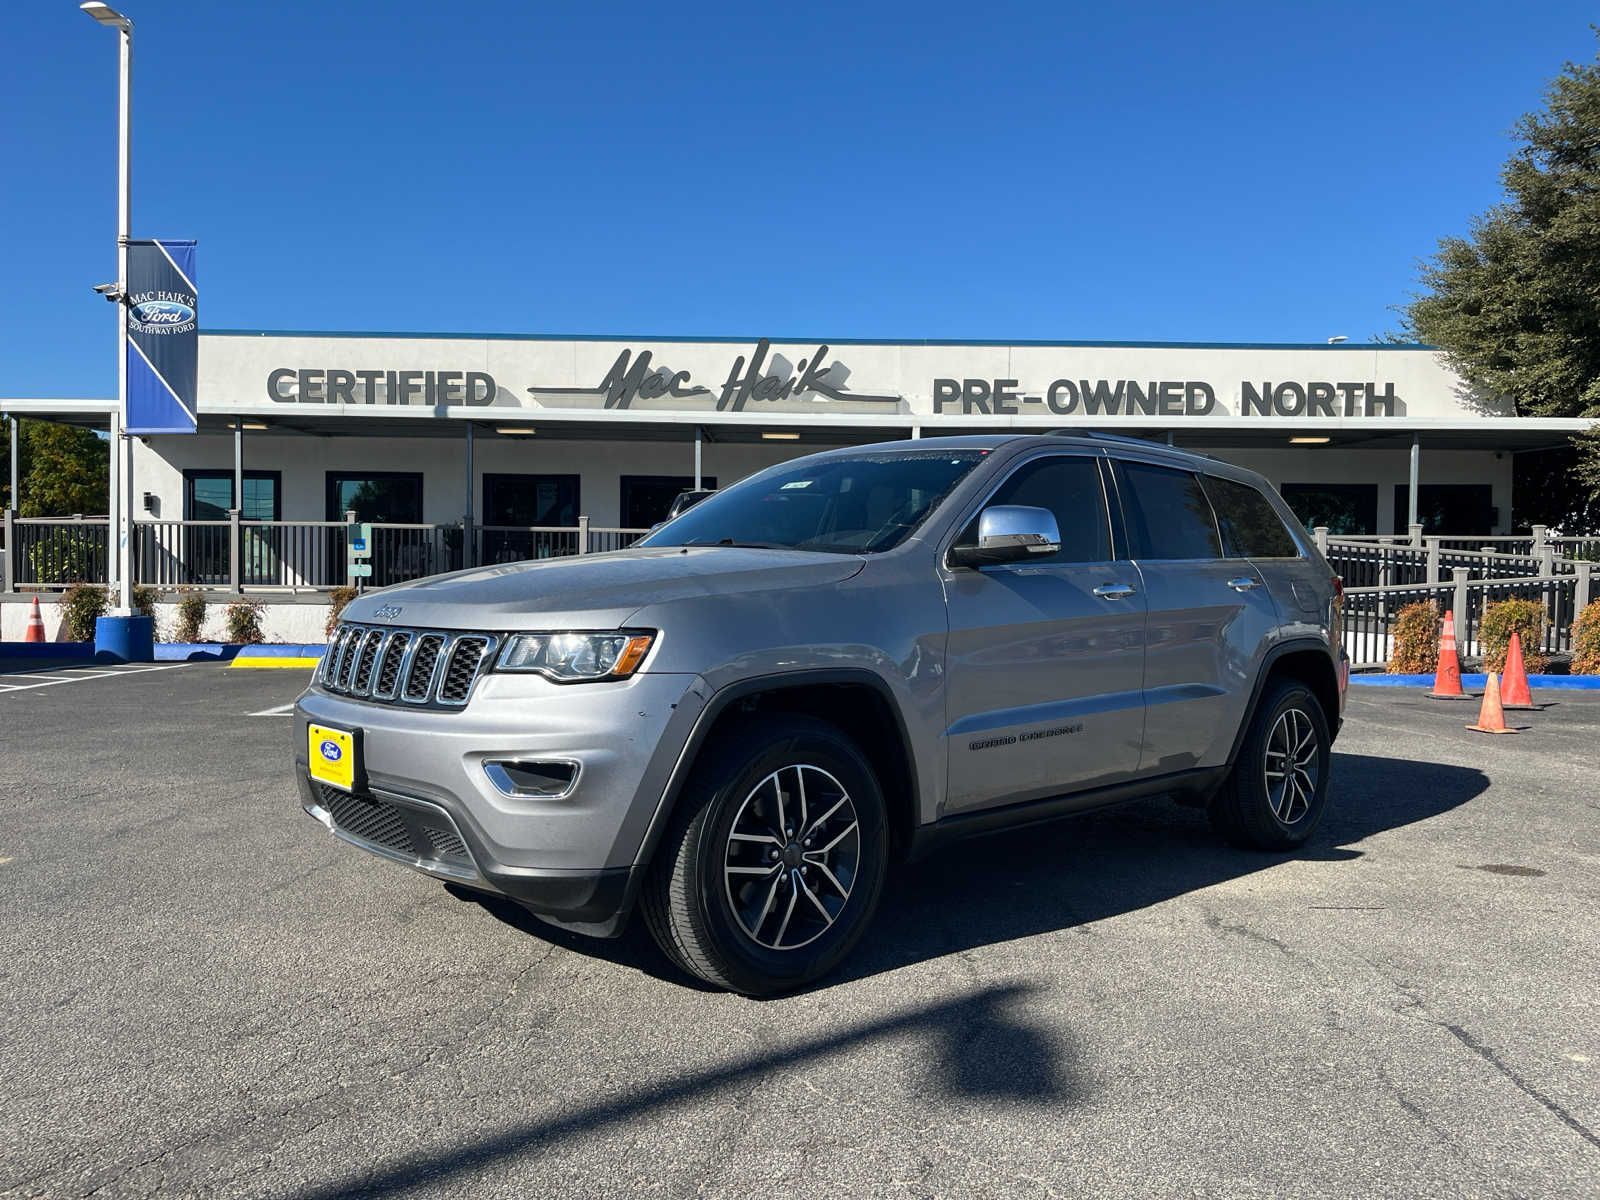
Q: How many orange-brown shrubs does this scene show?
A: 3